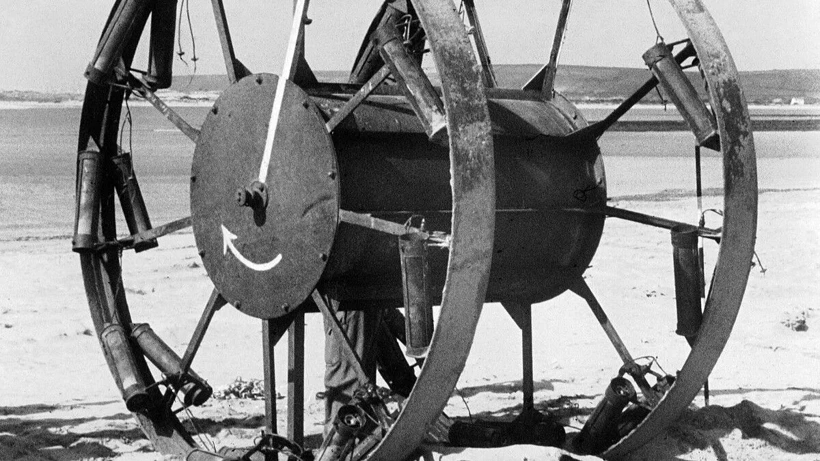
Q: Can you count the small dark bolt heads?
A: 9